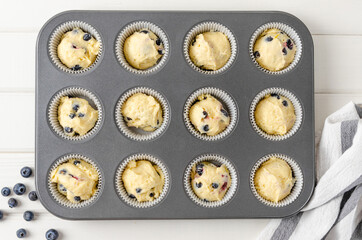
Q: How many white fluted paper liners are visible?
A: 12